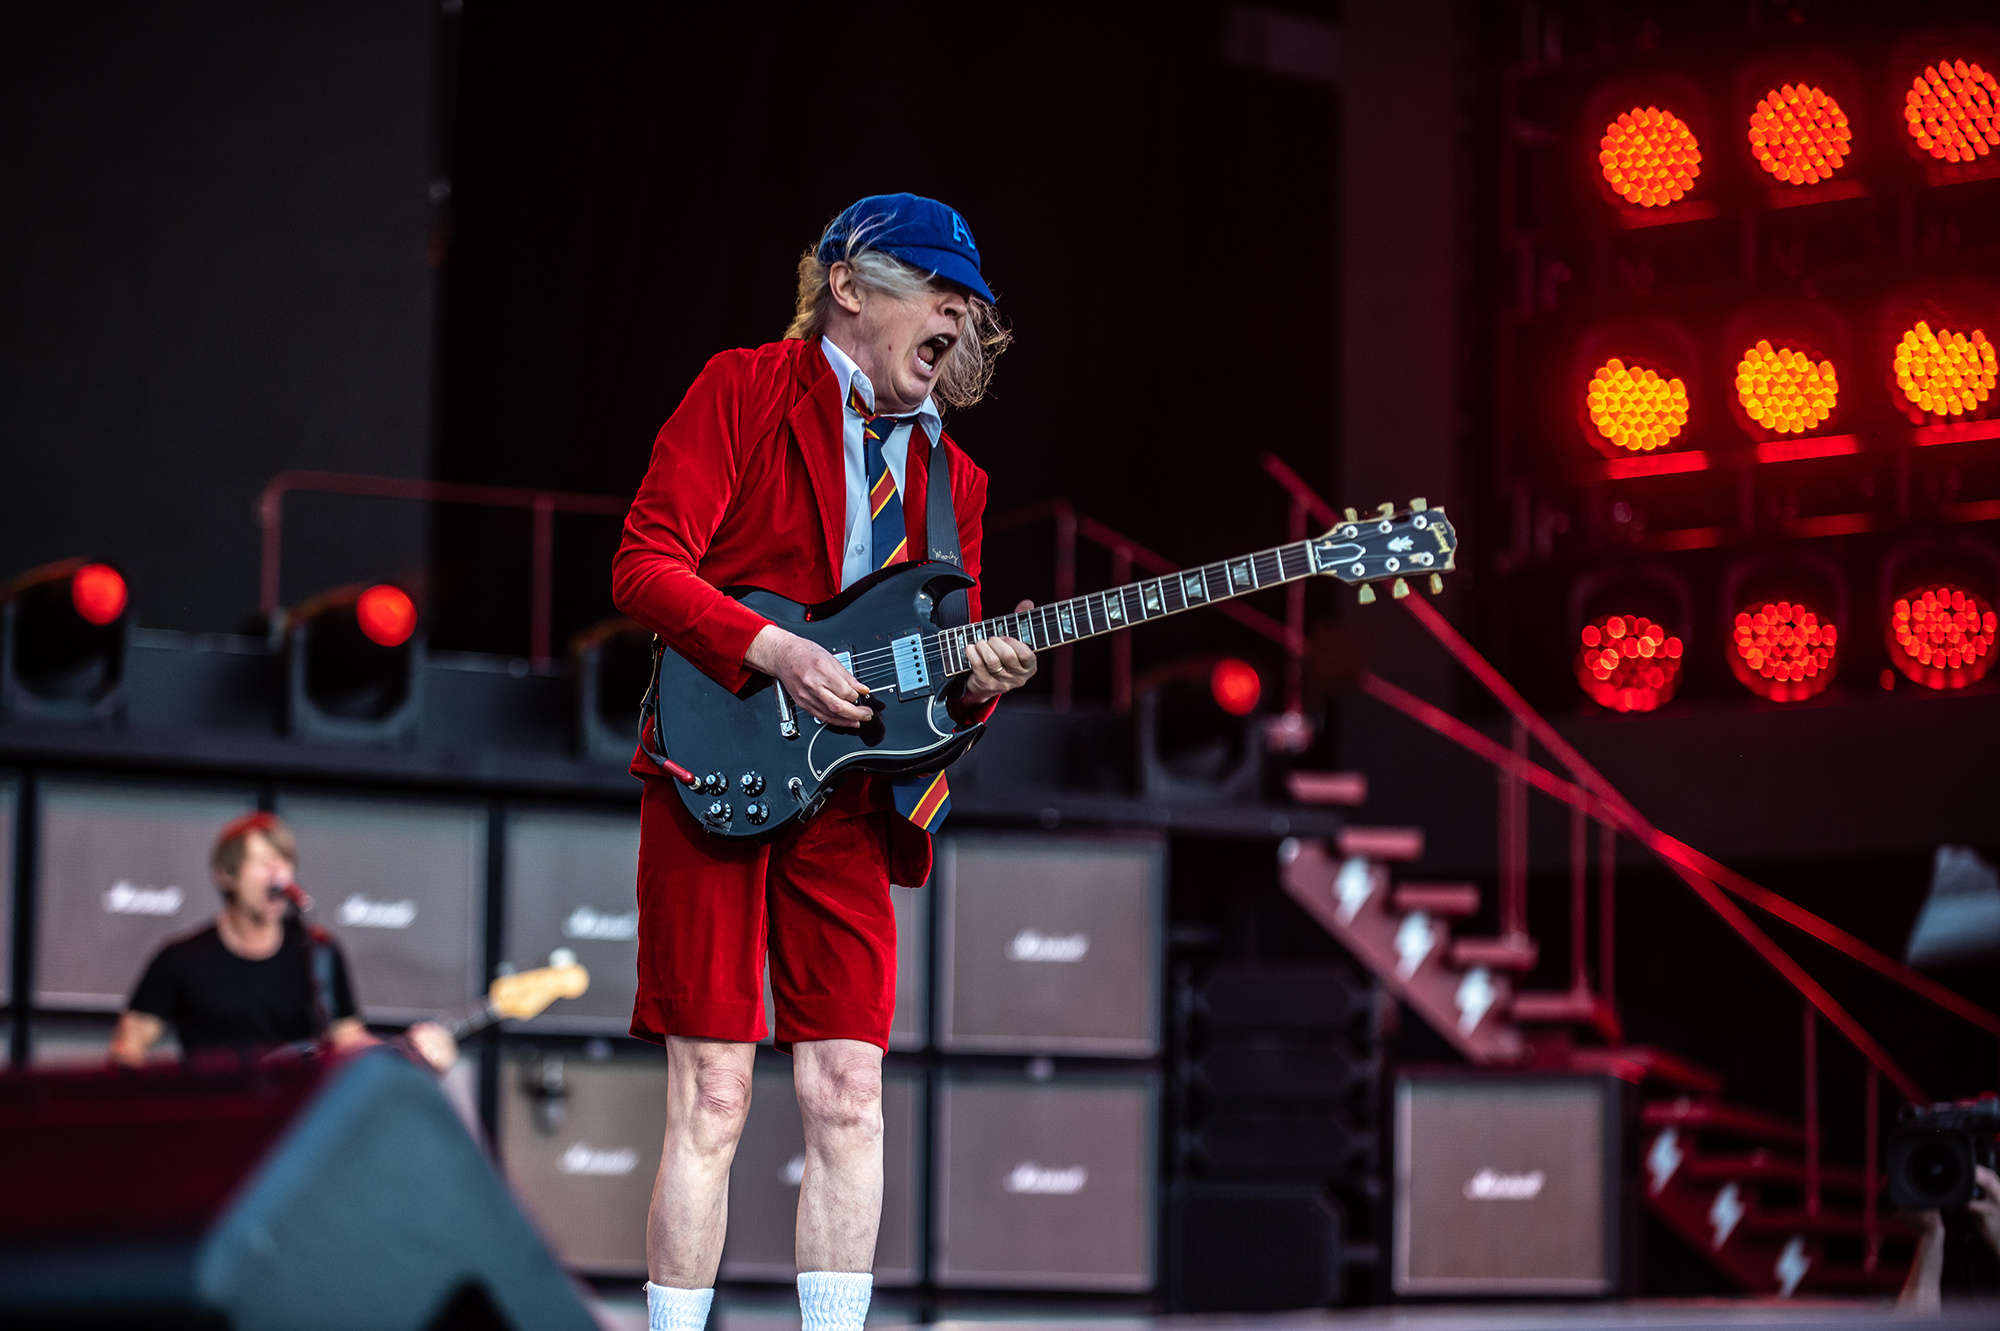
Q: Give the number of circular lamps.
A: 12